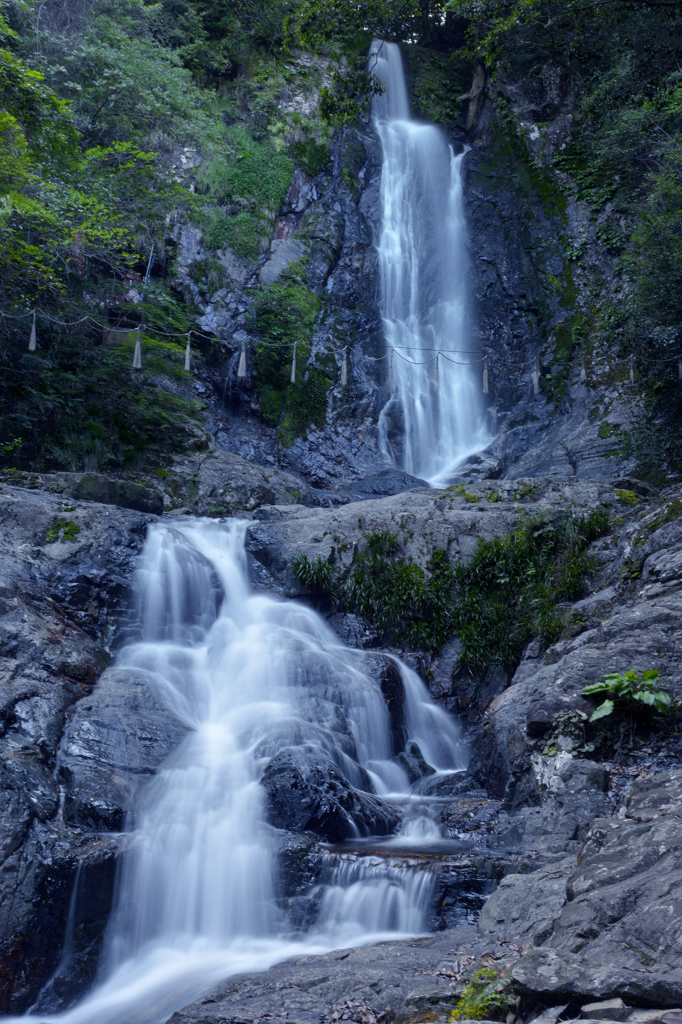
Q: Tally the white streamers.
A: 13